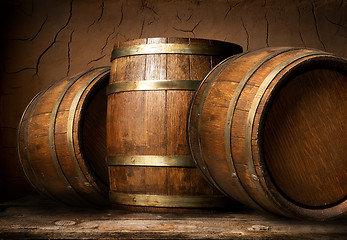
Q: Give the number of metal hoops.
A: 12